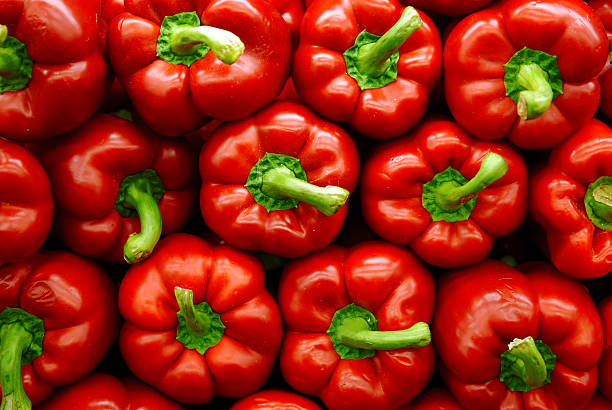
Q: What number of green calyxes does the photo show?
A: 12